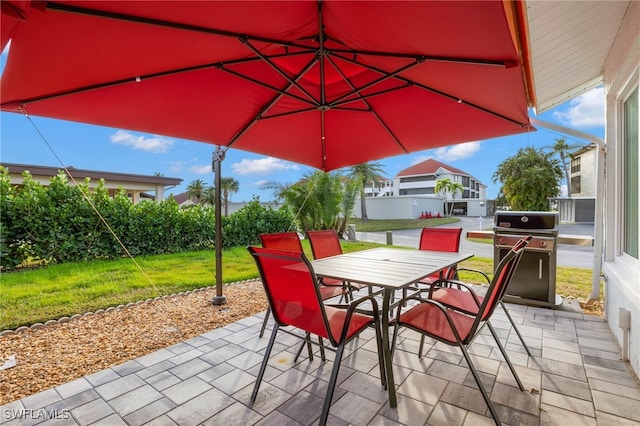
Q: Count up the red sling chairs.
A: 6